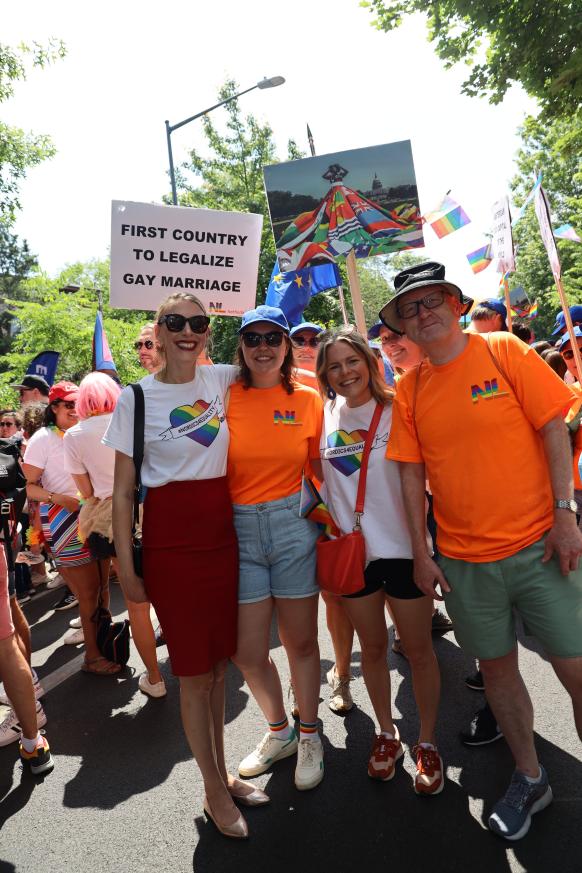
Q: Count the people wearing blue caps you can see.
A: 6